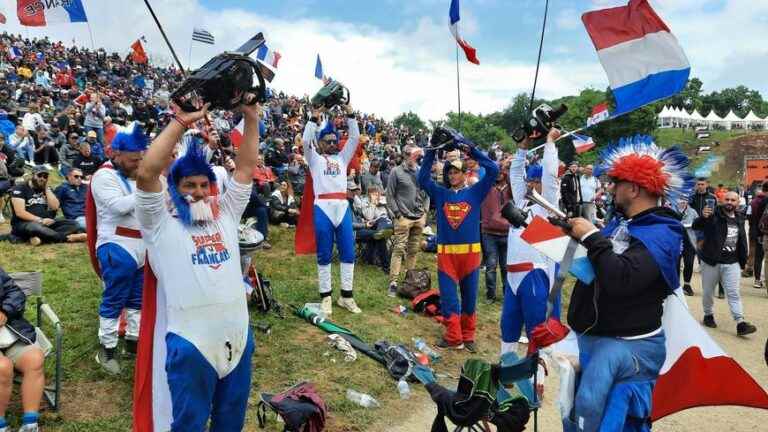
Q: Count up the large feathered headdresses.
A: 1